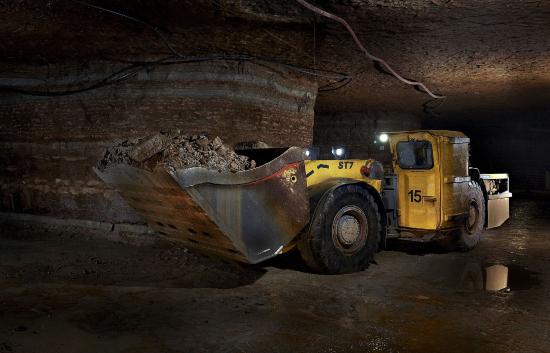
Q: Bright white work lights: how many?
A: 3